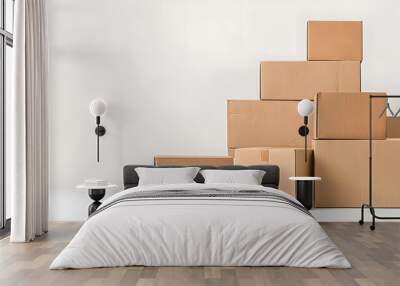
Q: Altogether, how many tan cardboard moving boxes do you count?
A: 8